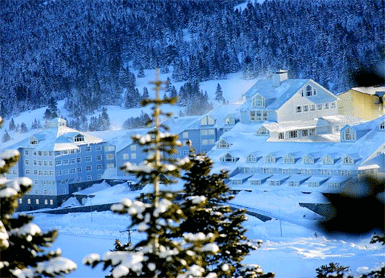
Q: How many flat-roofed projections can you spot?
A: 6